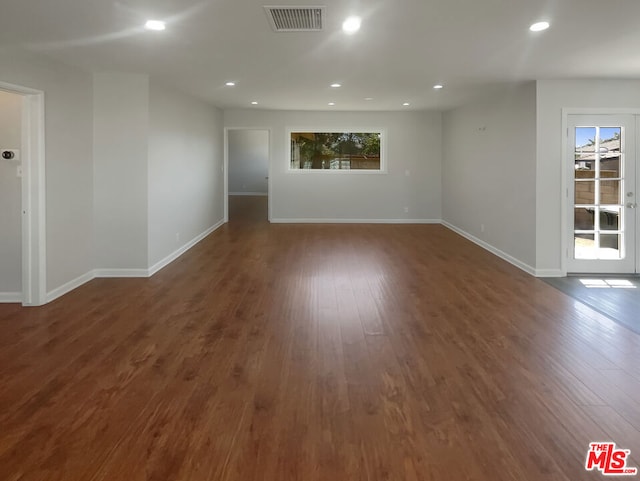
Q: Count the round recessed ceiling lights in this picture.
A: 9